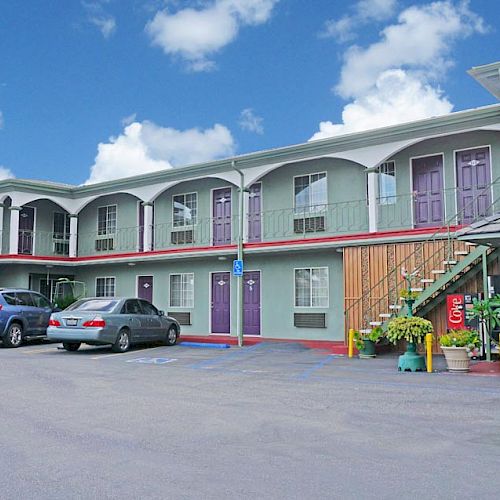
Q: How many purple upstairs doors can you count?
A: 6